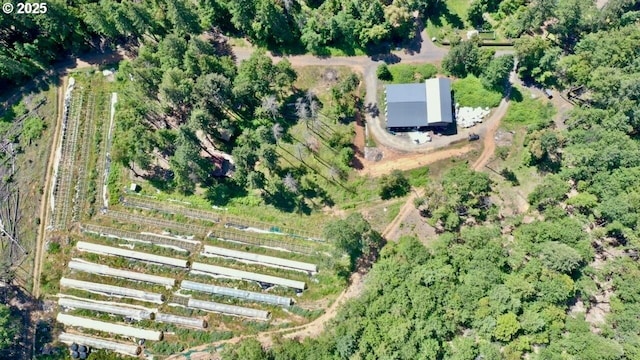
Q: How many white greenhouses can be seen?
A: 11